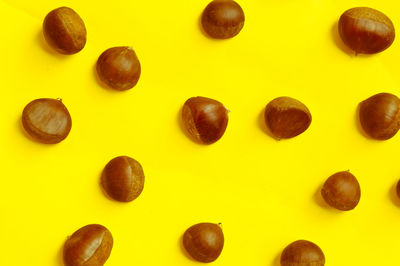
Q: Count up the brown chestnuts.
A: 14